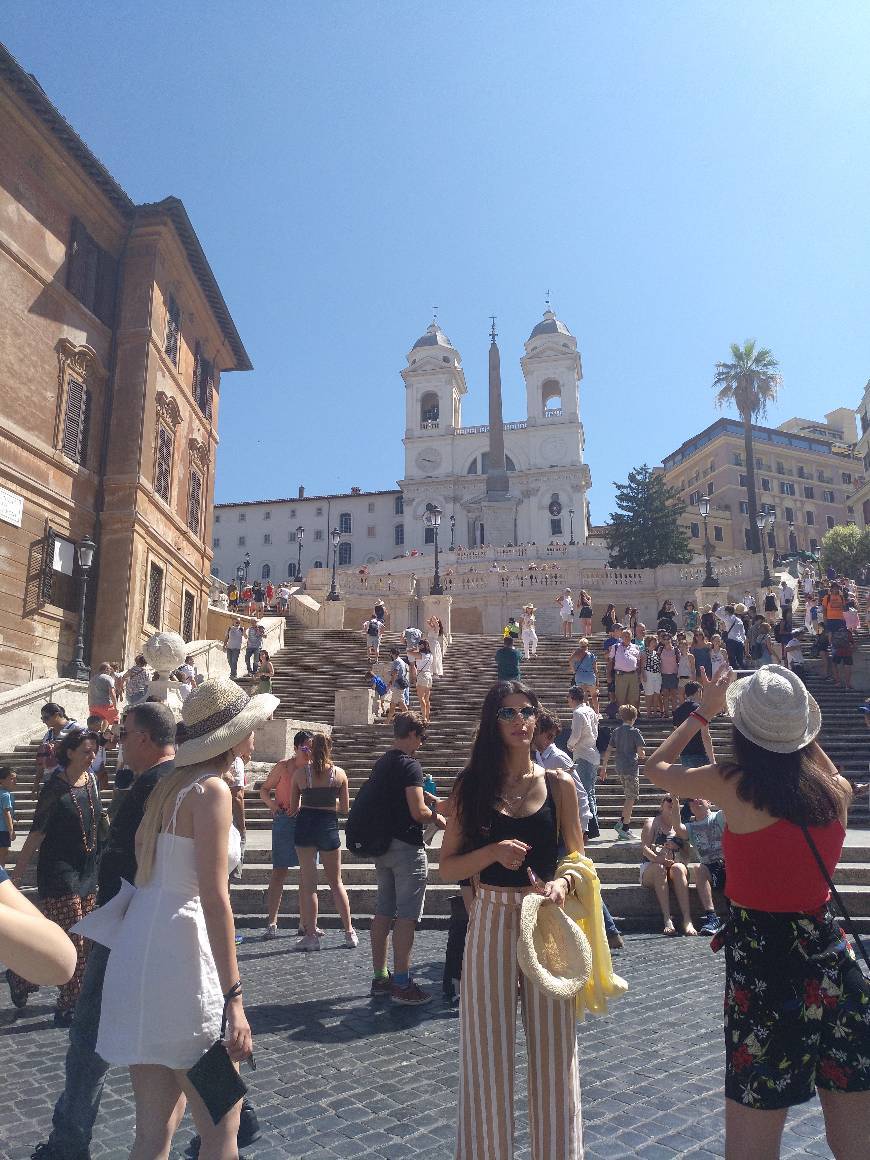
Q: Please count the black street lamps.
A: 13